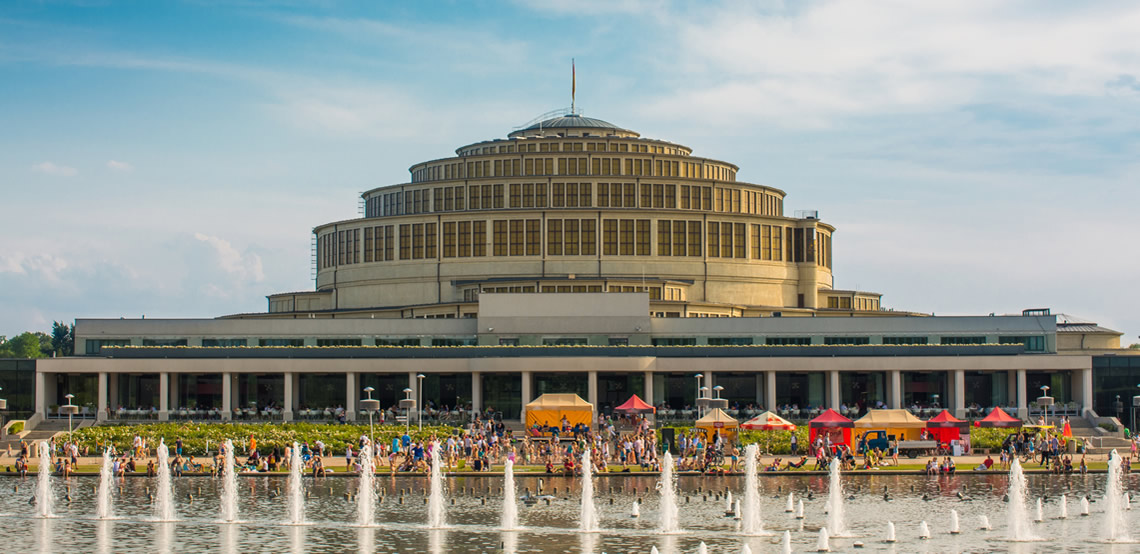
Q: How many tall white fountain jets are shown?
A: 14